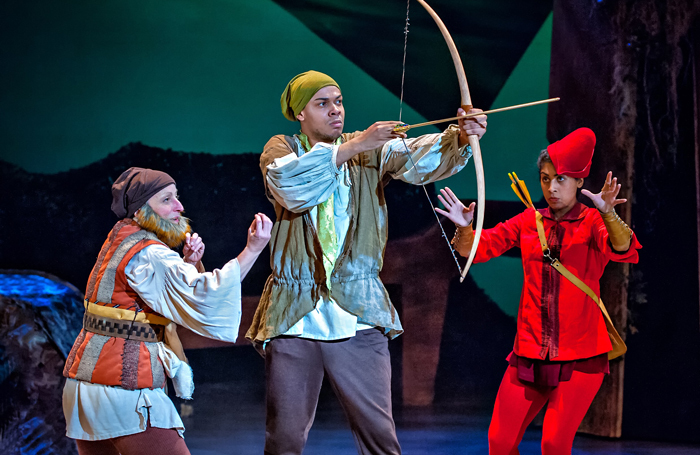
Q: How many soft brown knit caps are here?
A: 1